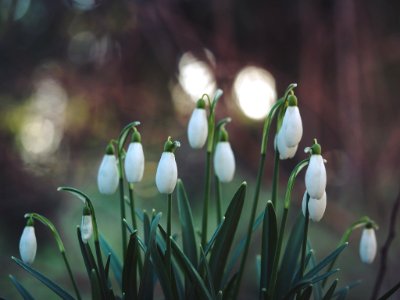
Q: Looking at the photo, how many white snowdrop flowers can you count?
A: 12